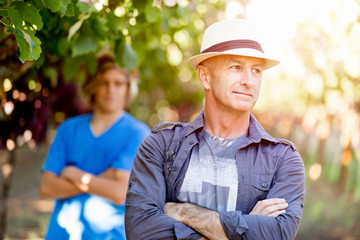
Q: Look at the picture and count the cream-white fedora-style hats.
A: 1